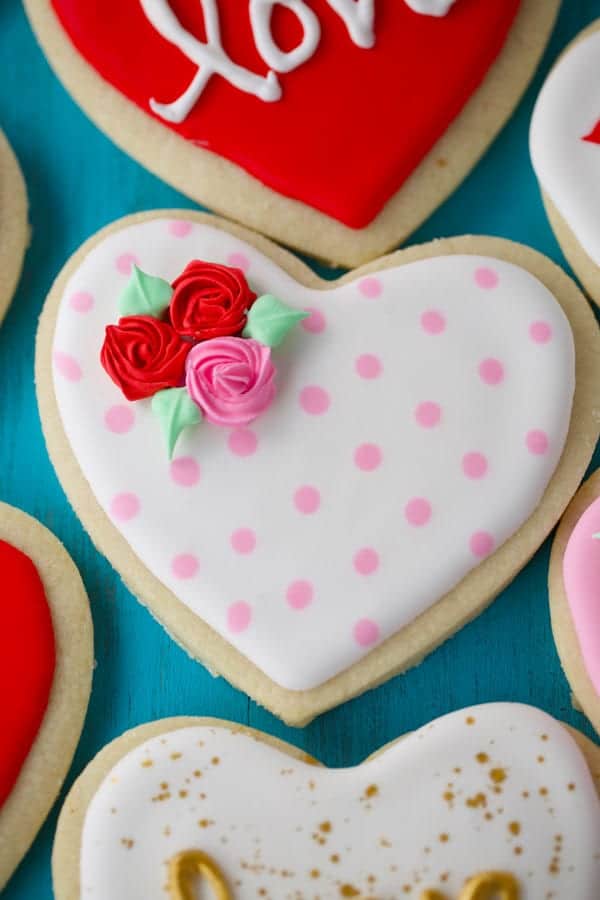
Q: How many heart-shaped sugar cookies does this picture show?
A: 7